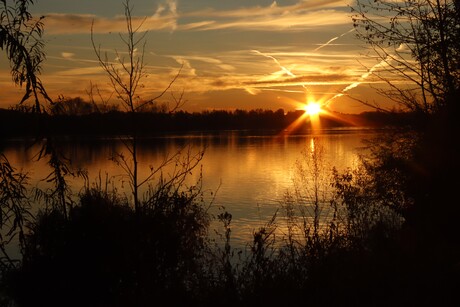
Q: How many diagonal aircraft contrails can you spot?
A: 3